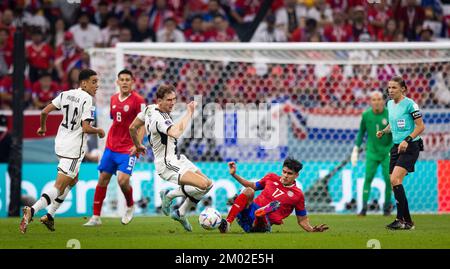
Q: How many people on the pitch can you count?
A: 6